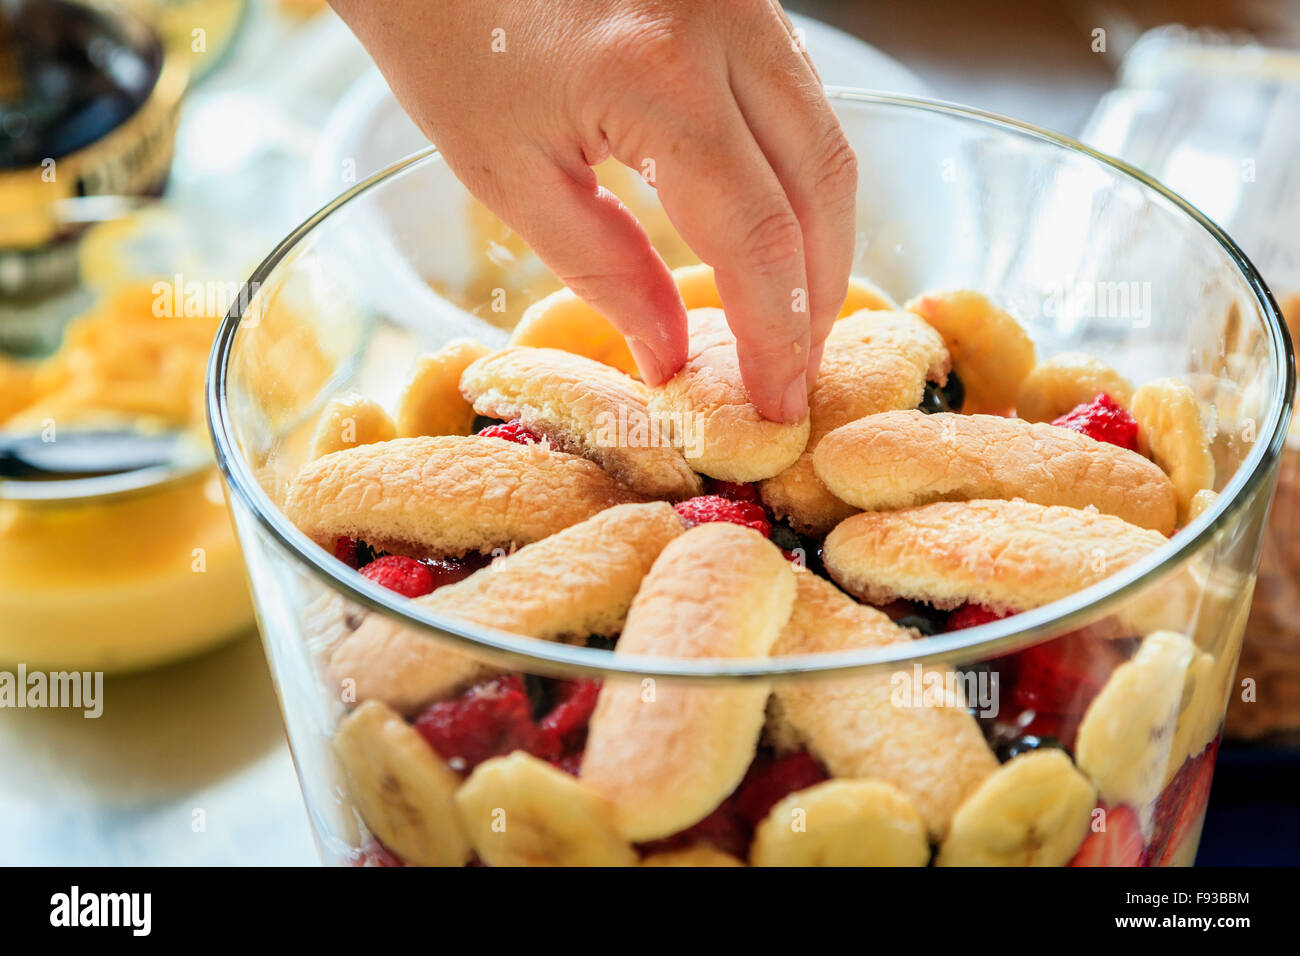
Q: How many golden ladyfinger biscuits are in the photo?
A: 9